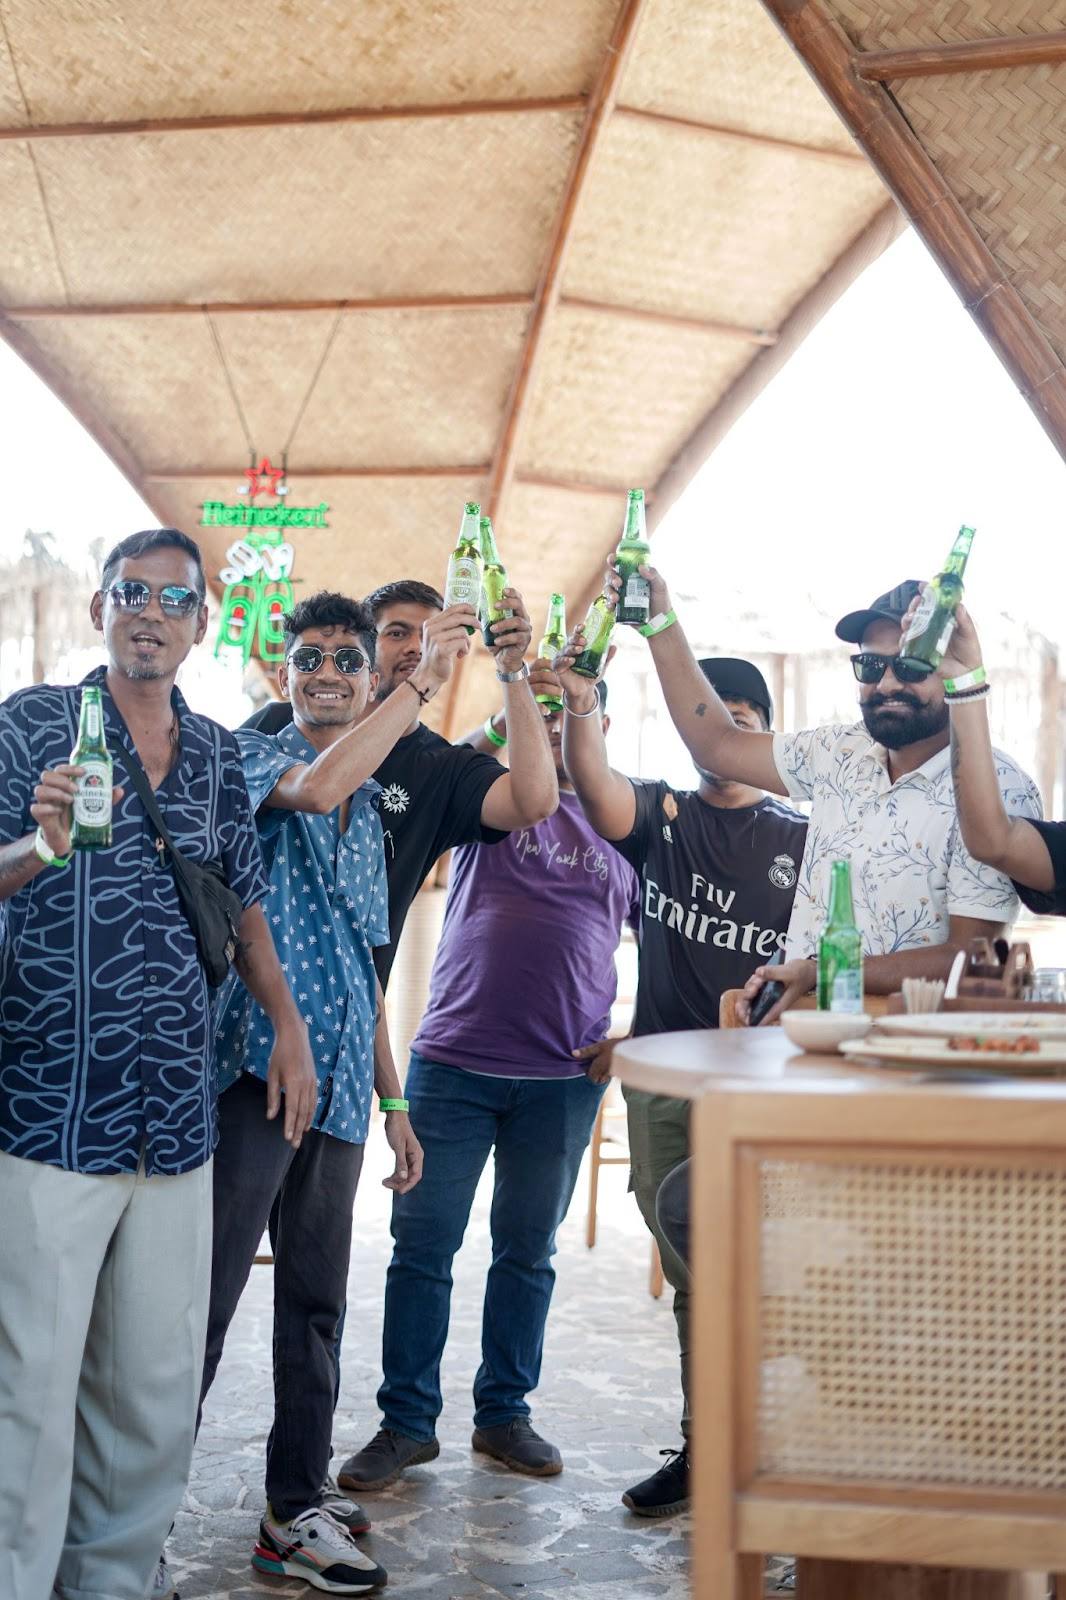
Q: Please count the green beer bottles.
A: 8